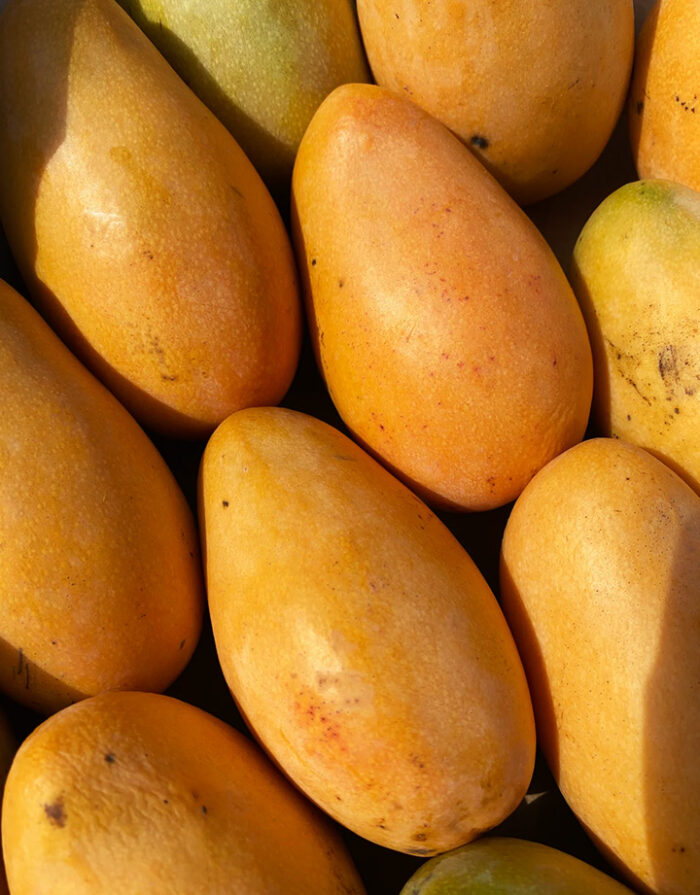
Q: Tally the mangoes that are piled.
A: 11